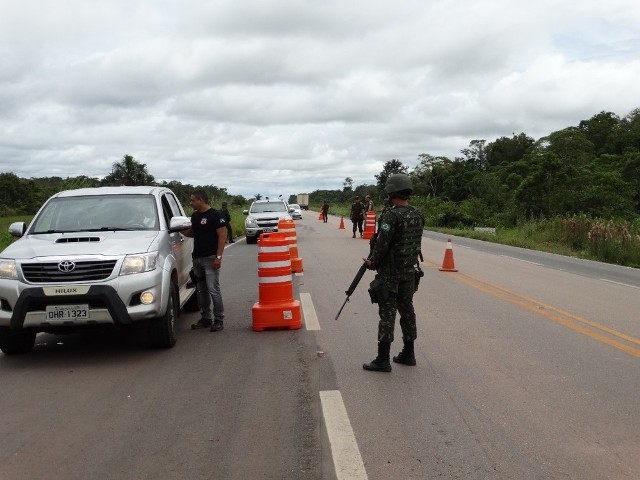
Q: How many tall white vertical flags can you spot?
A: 0